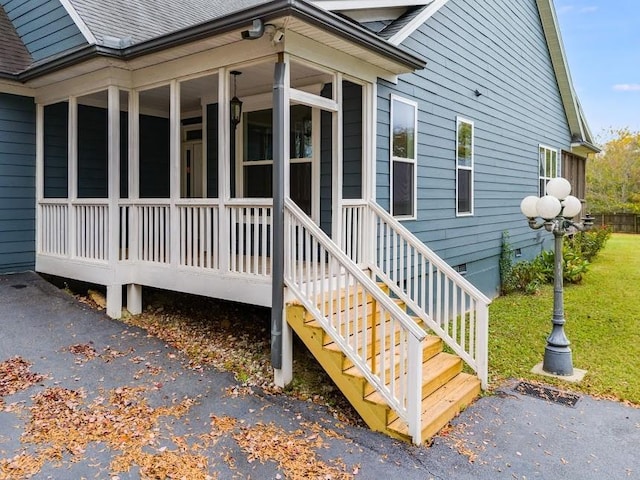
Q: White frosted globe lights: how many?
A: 4